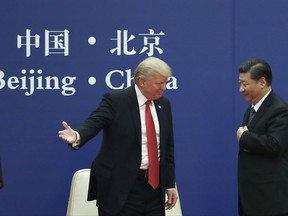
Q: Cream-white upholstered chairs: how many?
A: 1